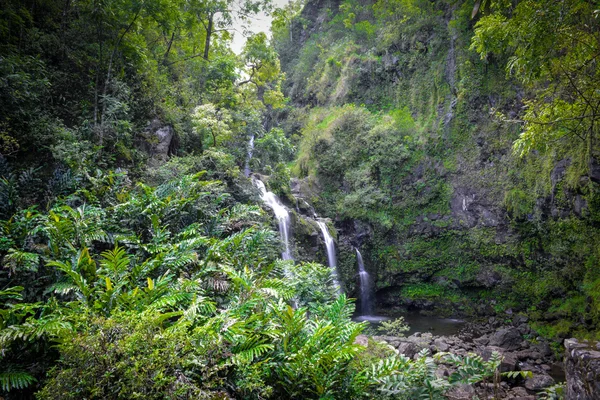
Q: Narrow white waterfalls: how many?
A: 3